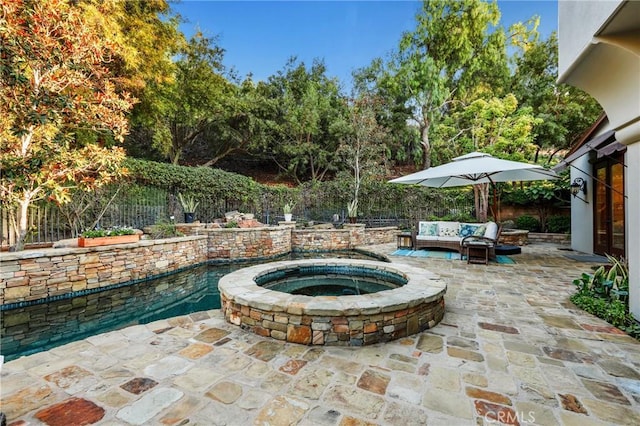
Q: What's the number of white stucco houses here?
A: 1